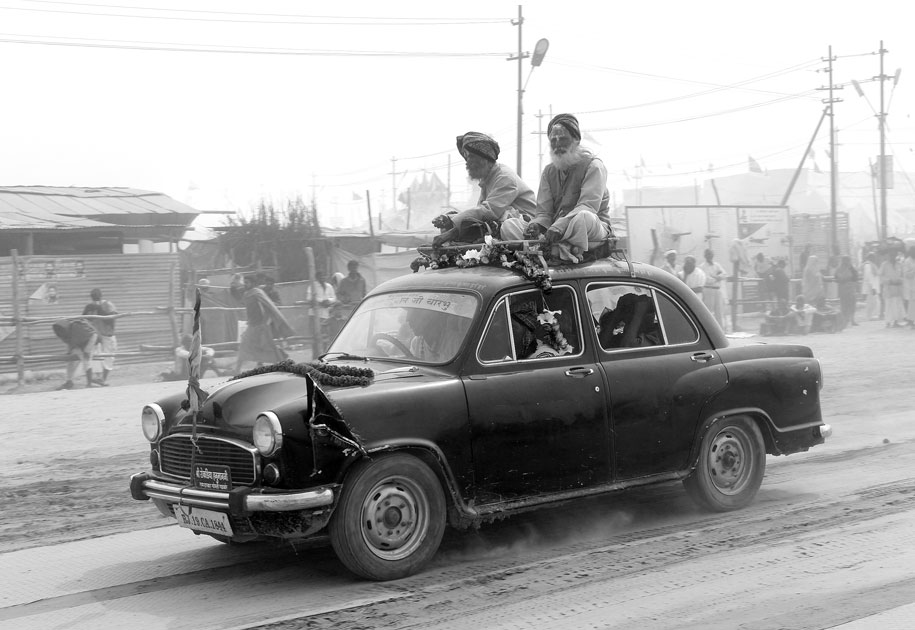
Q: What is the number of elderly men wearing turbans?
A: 2